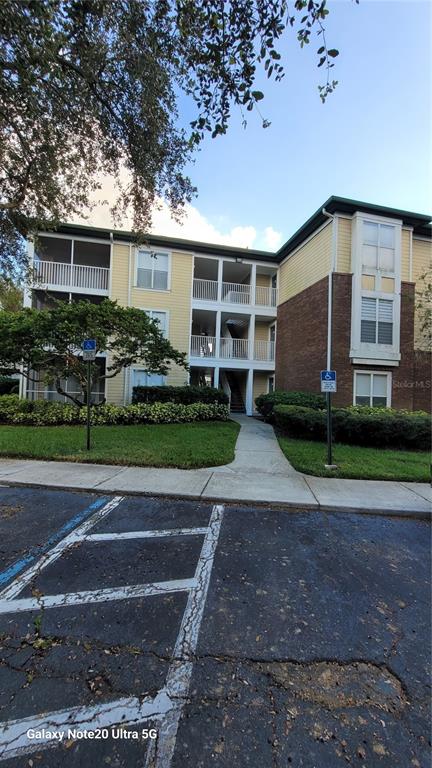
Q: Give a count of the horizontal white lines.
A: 3